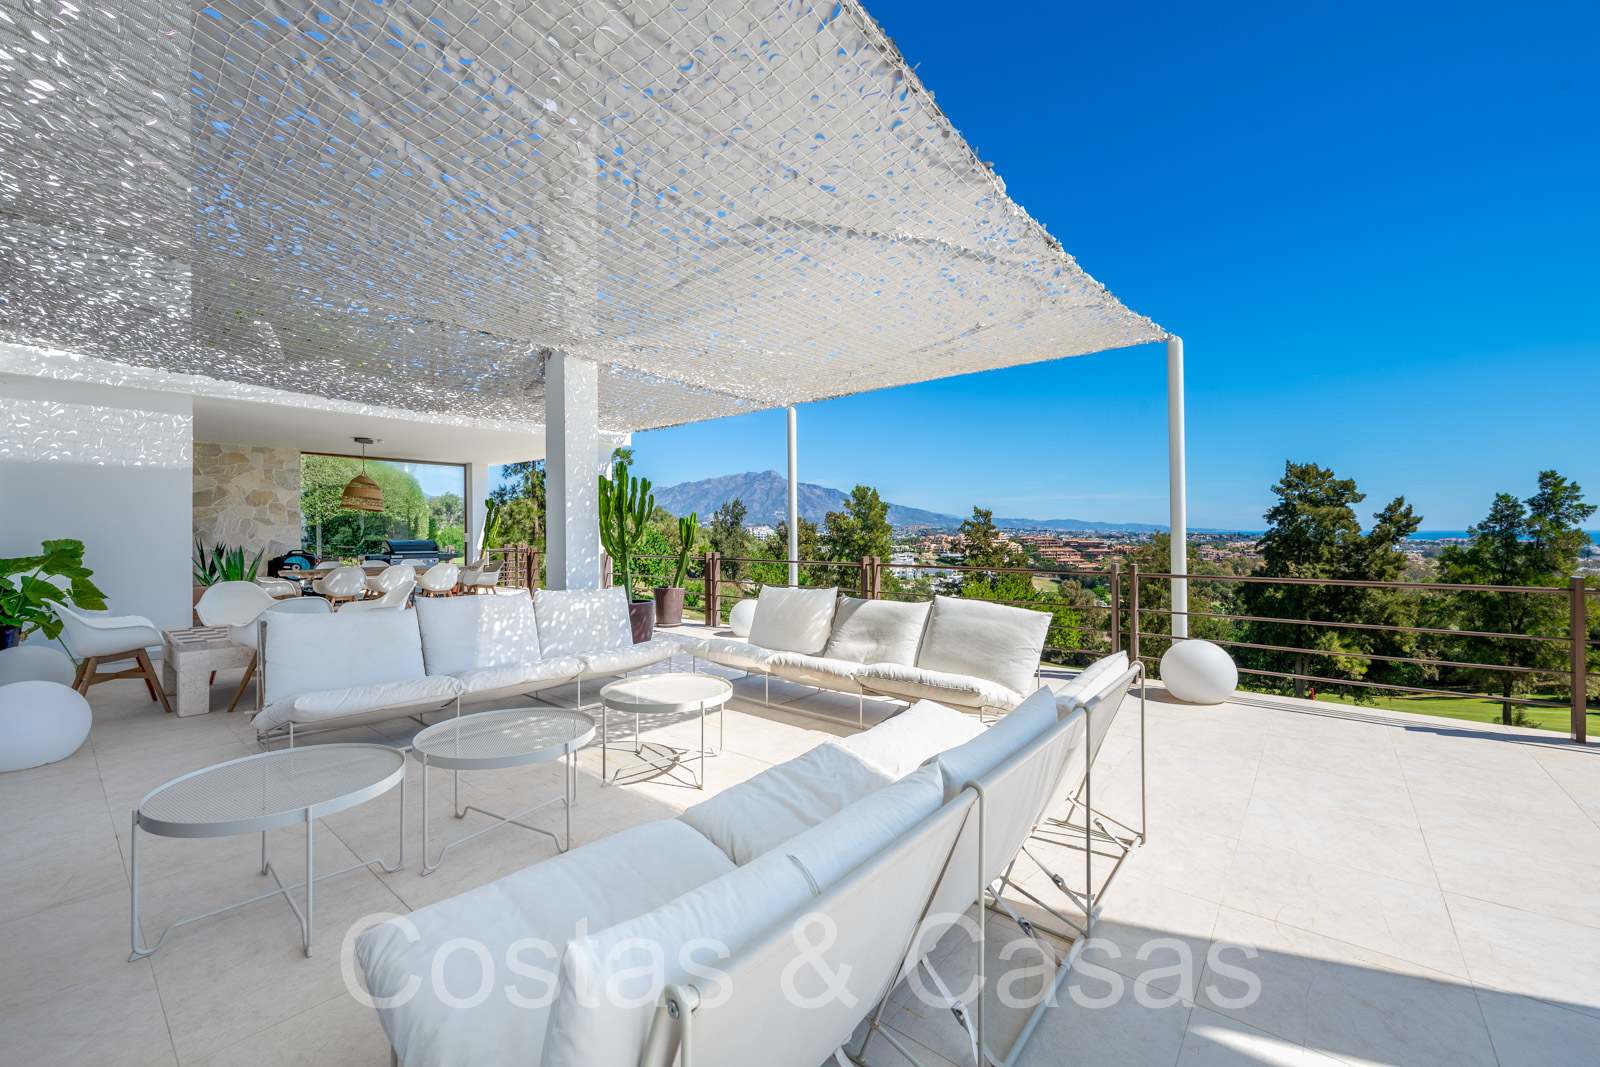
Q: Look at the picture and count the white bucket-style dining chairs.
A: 13